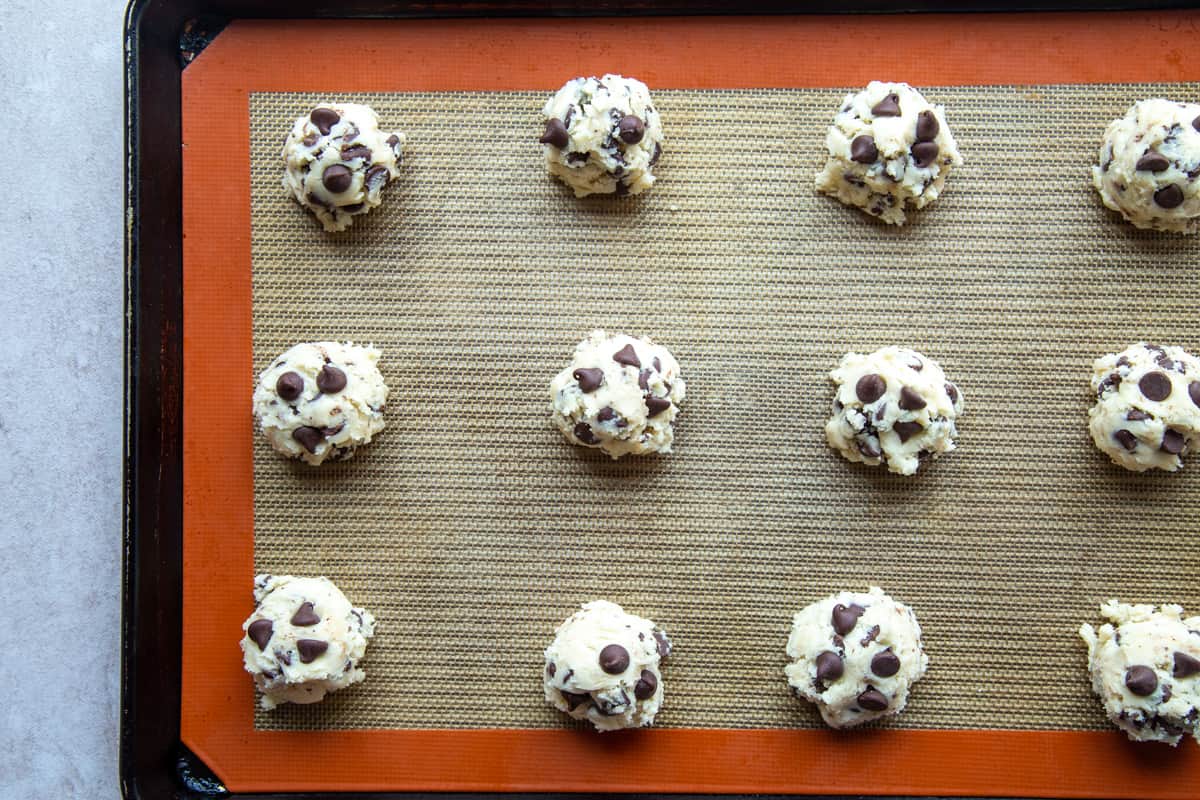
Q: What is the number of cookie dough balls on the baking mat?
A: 12